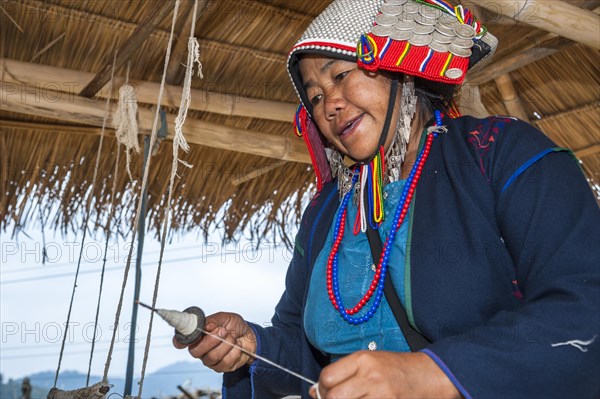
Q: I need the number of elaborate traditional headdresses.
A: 1